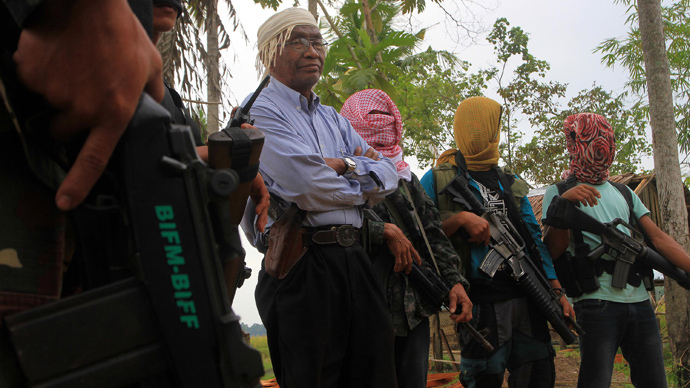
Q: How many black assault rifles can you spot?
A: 4